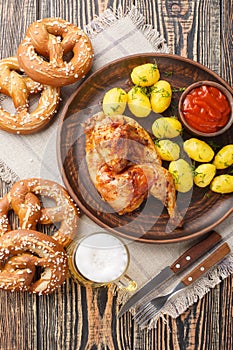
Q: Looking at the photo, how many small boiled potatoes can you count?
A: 11